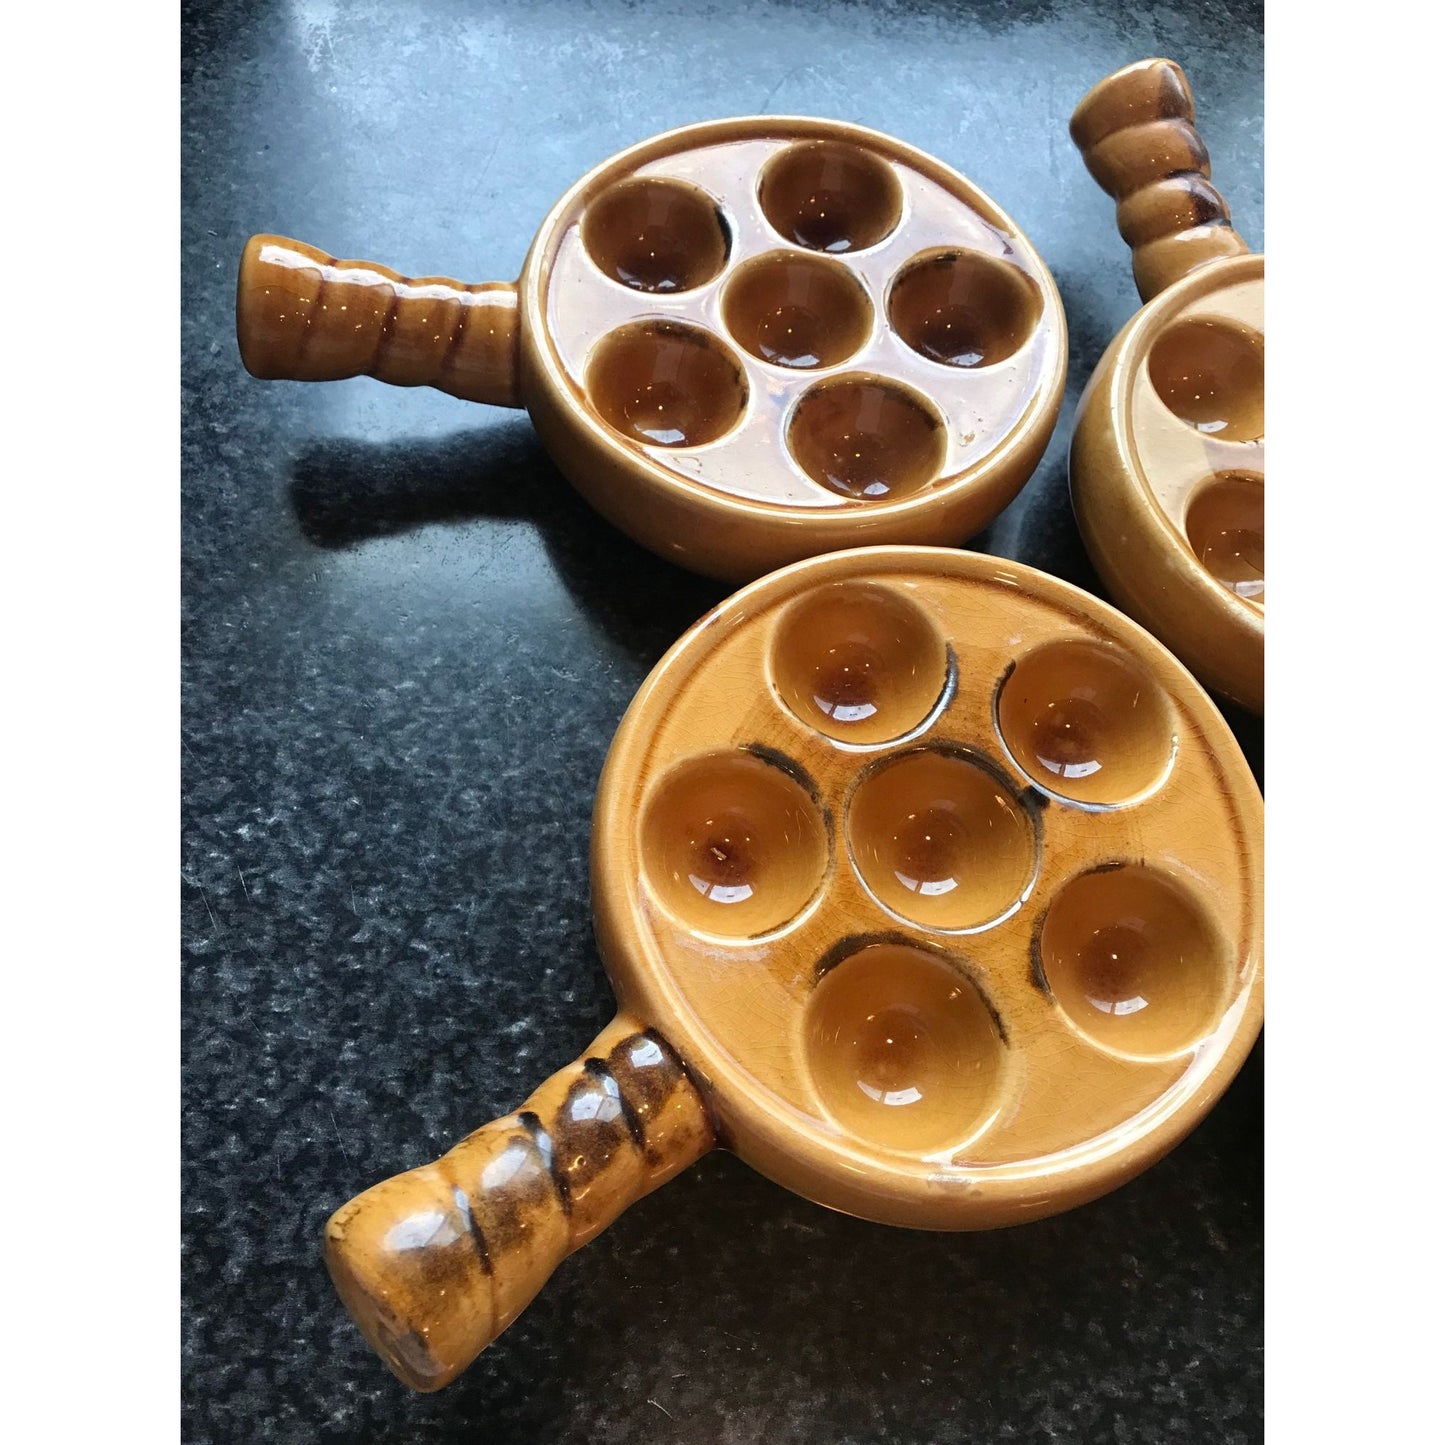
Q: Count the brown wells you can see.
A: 14